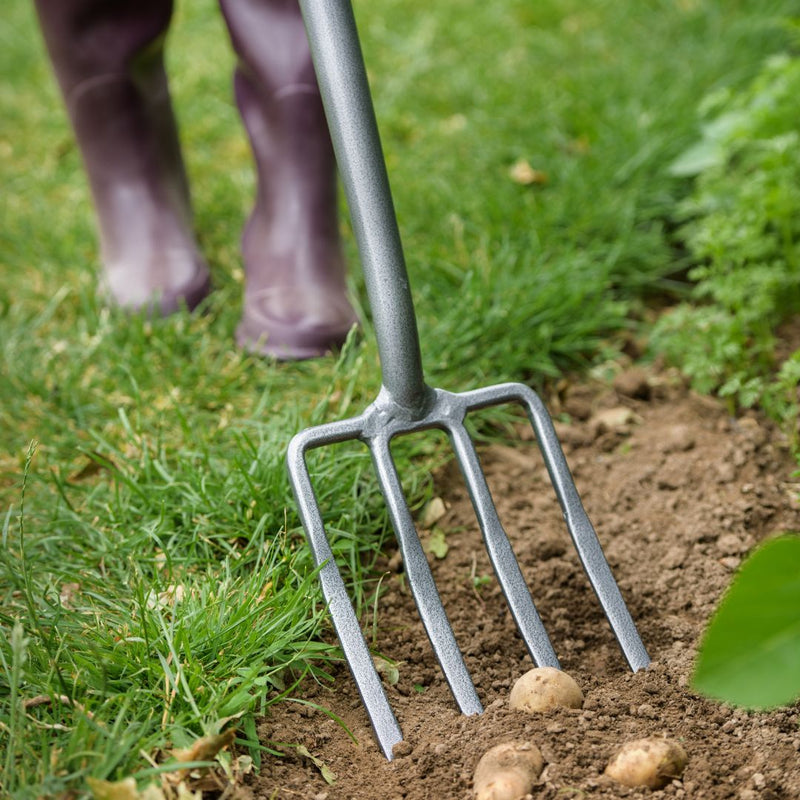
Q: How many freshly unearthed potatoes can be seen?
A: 3